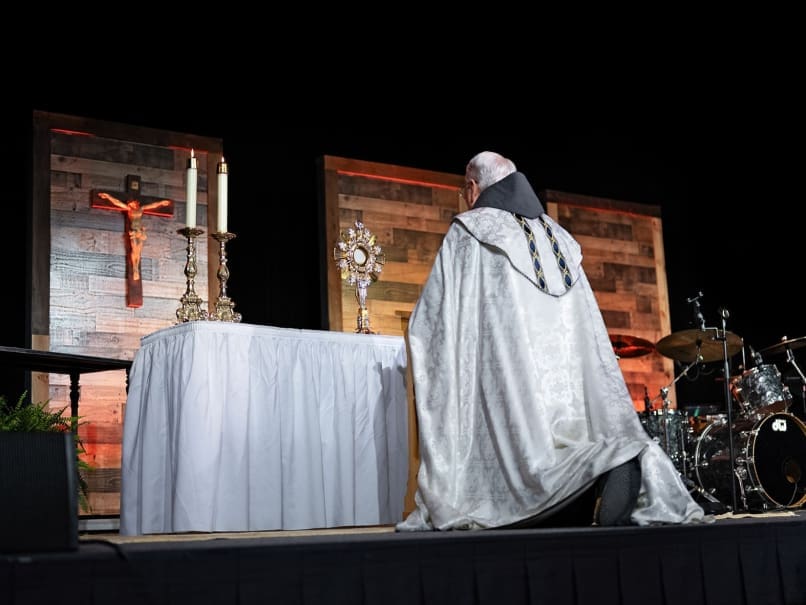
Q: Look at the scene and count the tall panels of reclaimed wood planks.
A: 3